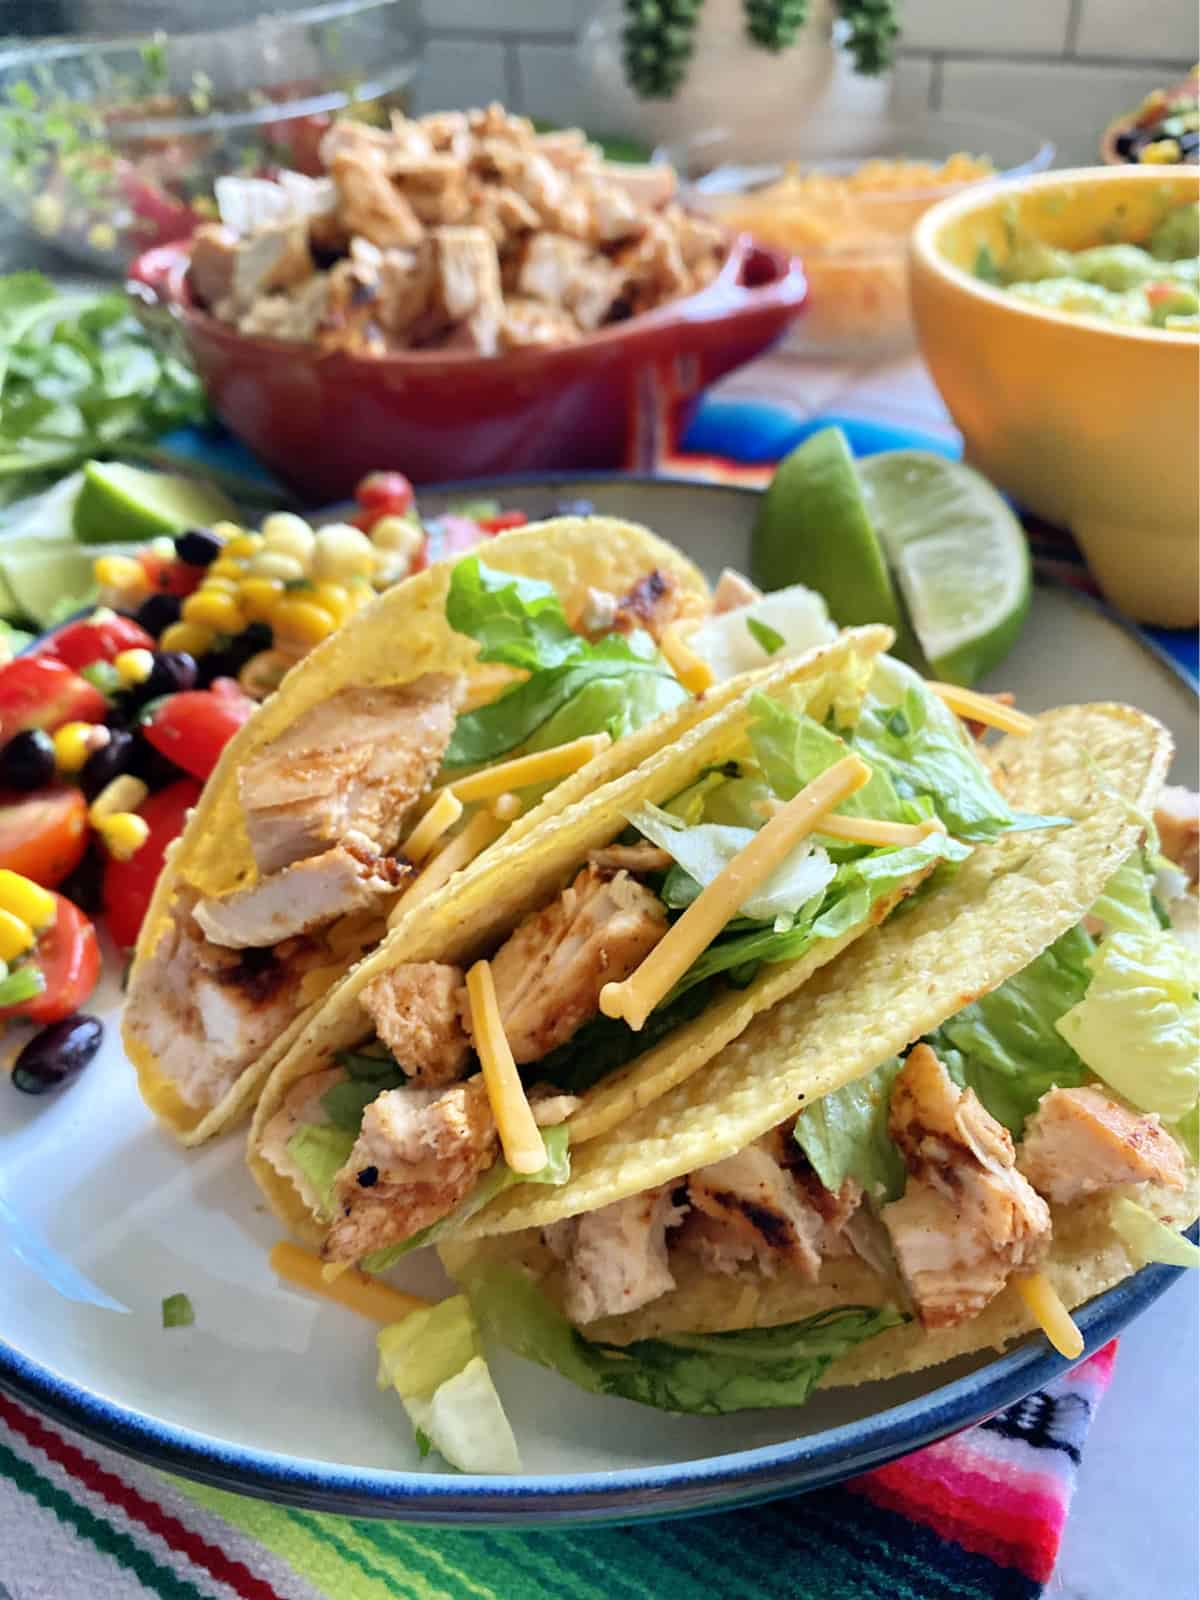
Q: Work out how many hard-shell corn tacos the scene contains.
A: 3